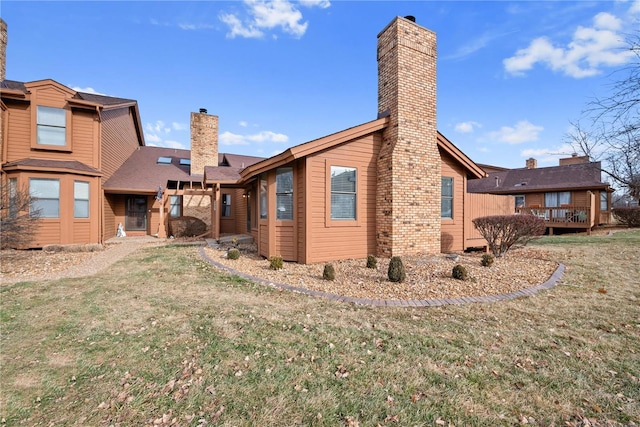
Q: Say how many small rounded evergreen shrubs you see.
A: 7